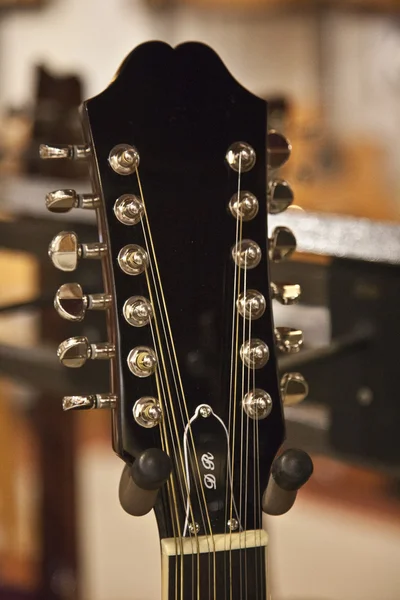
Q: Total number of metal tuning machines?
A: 12